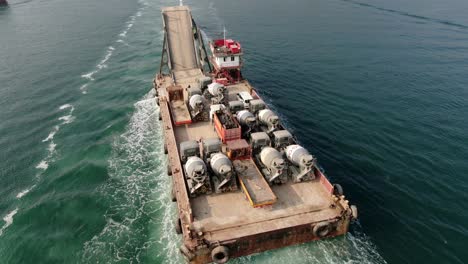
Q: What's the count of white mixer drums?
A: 8